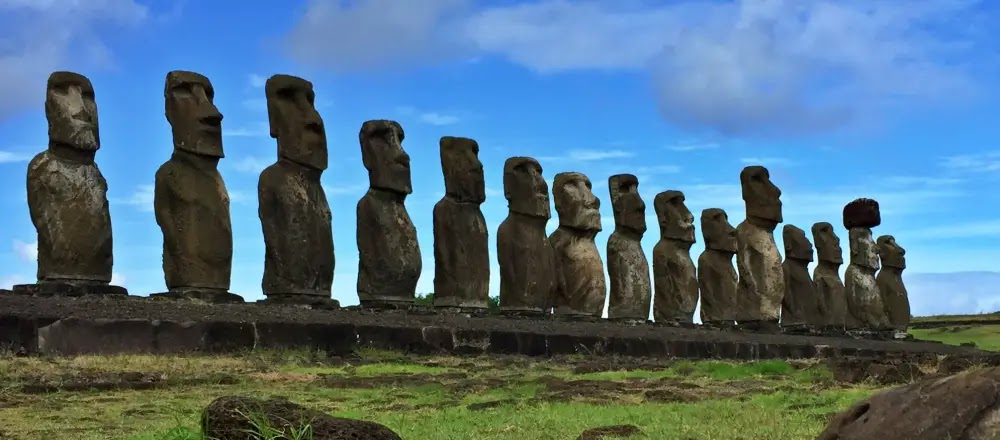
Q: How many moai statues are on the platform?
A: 15